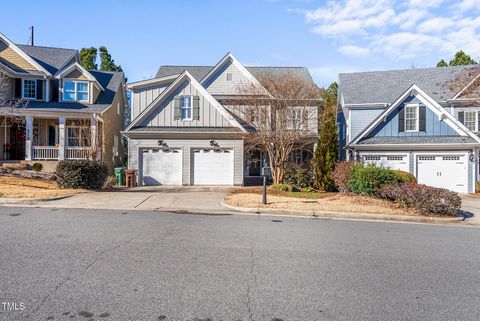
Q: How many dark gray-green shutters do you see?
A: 2